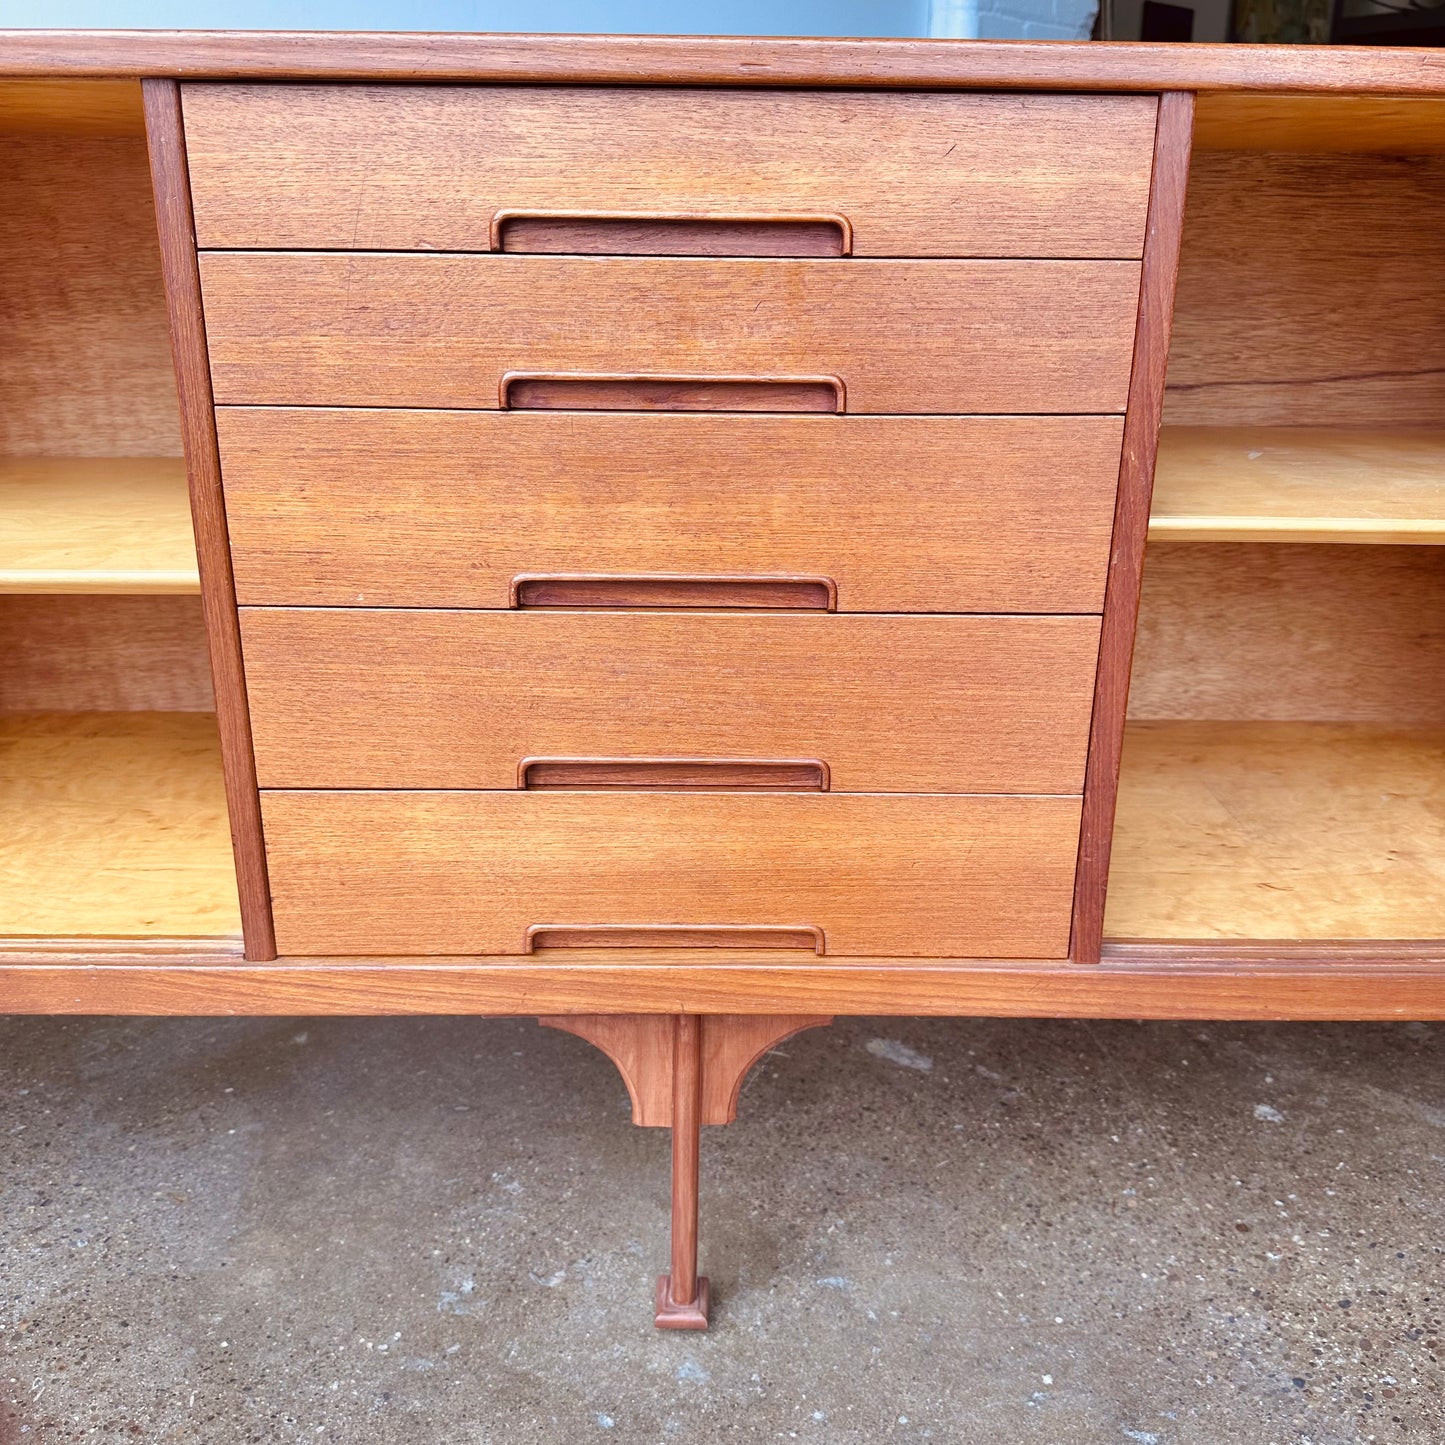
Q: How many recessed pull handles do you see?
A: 5